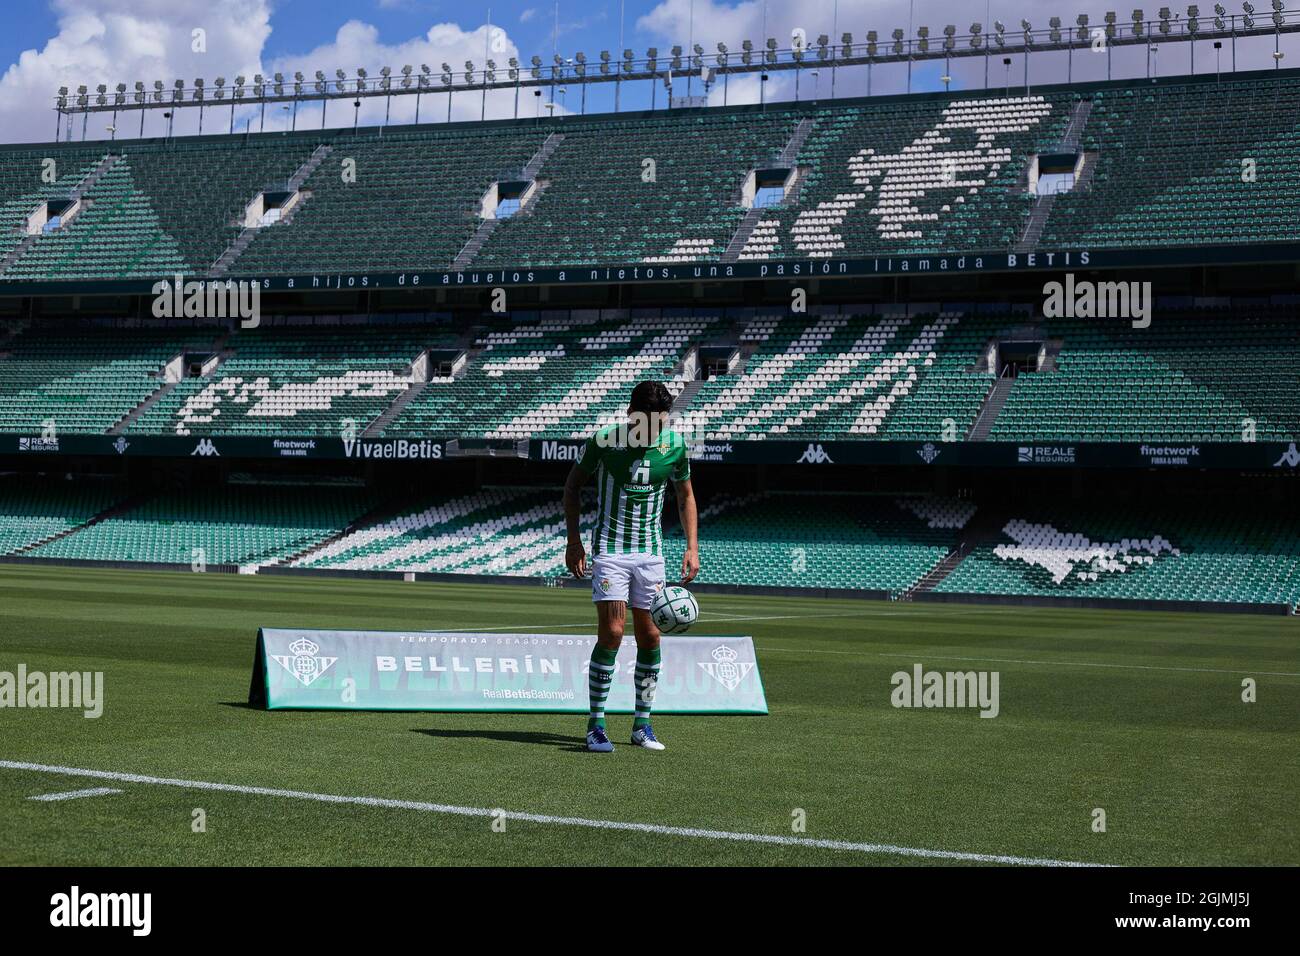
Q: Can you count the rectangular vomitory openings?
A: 9